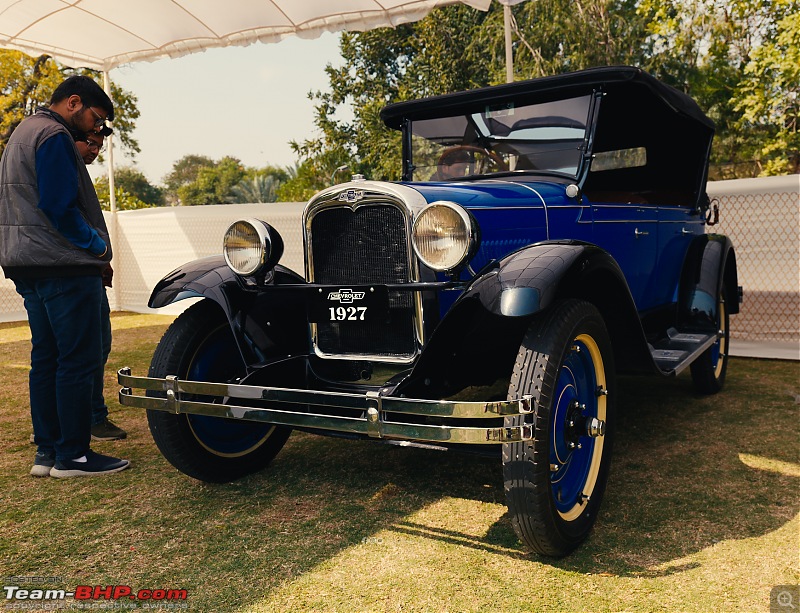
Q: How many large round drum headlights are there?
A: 2